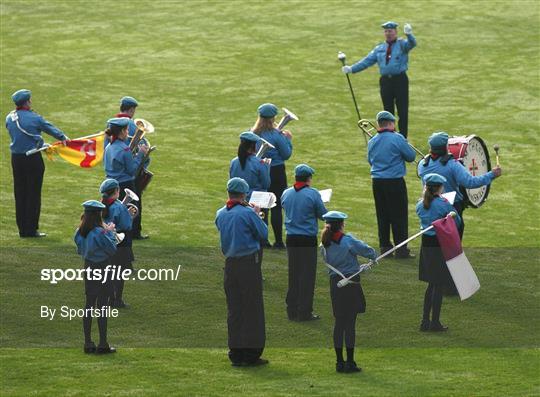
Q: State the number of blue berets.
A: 14